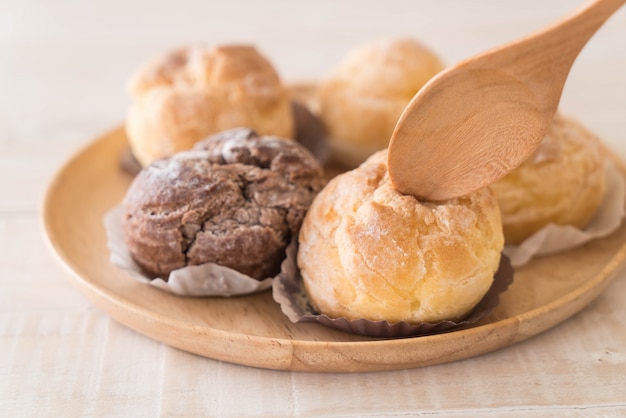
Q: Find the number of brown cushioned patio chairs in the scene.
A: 0